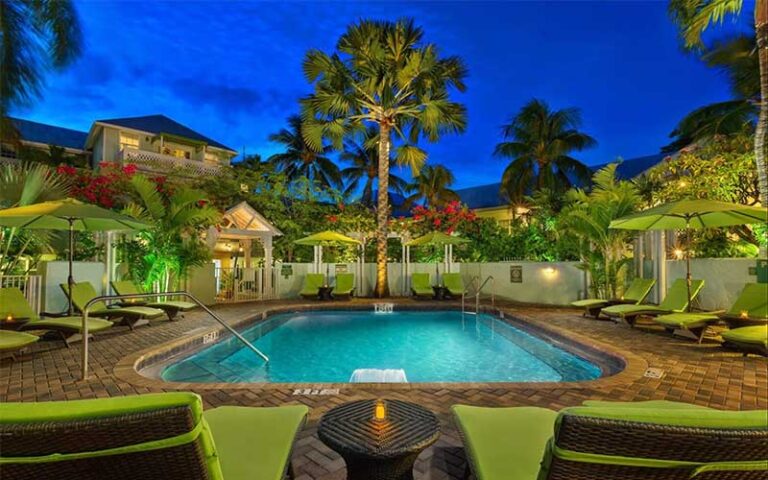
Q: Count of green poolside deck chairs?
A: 14